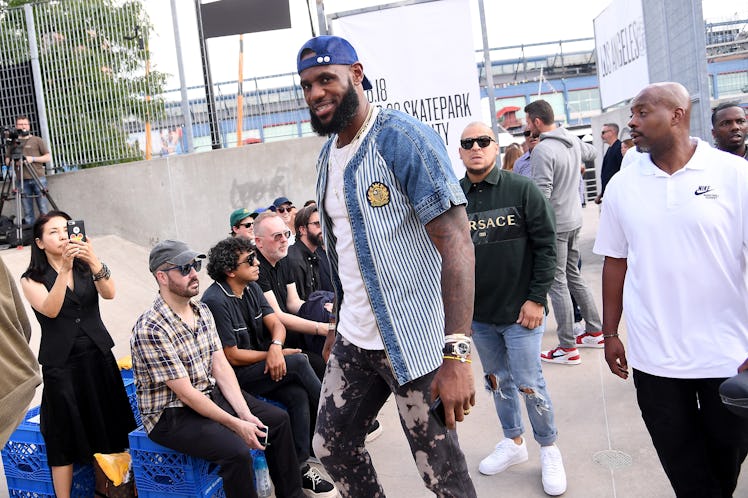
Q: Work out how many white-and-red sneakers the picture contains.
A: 2